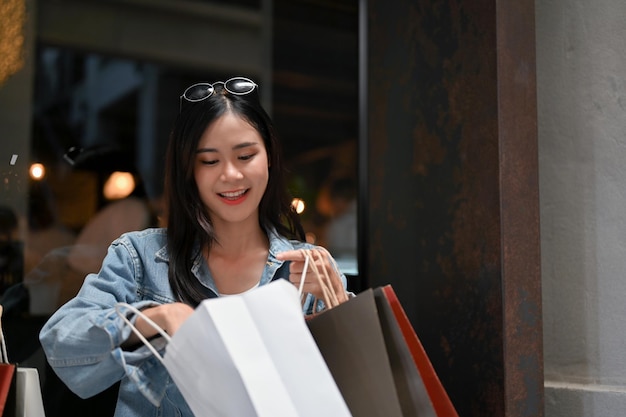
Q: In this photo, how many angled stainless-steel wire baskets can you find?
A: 0